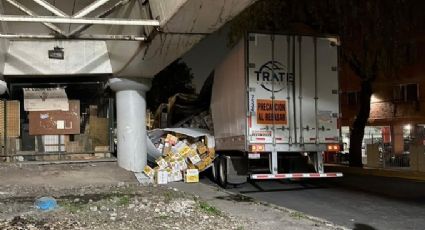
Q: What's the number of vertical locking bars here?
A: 4